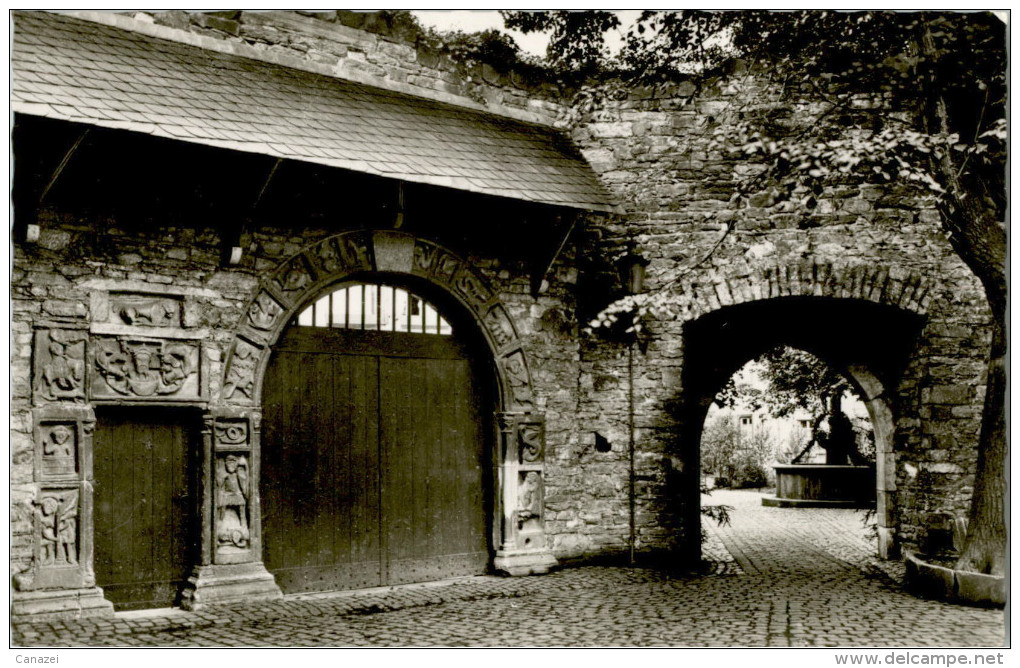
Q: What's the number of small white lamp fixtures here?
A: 2